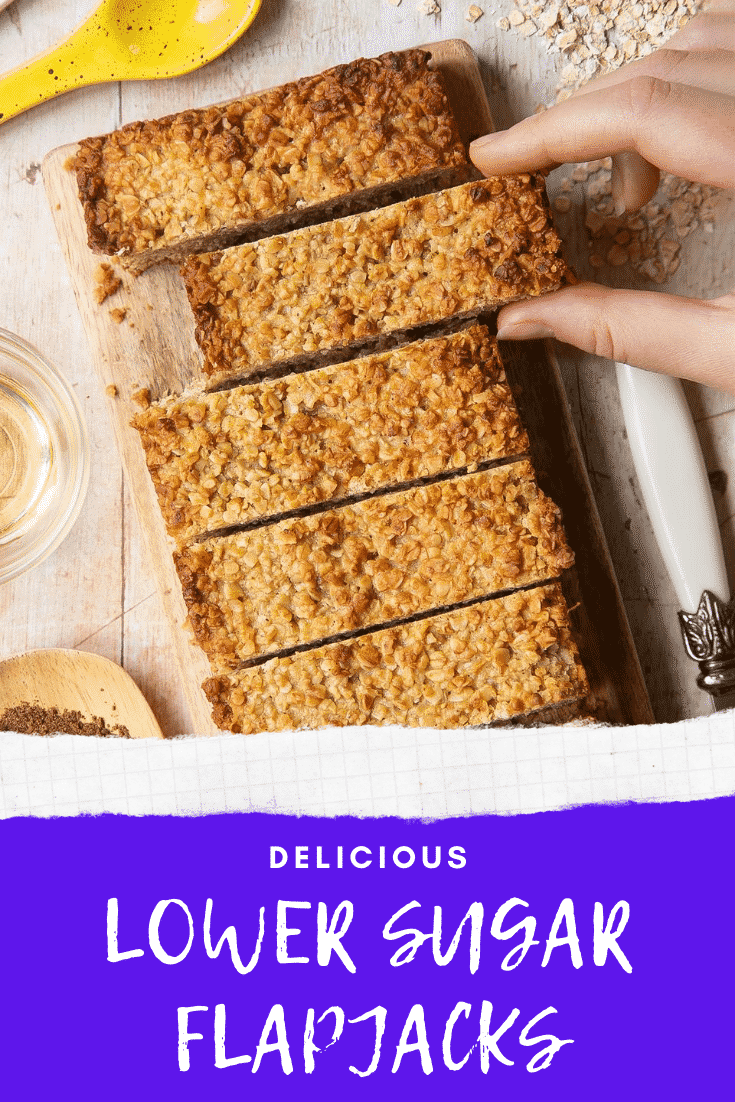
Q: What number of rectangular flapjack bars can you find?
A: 5